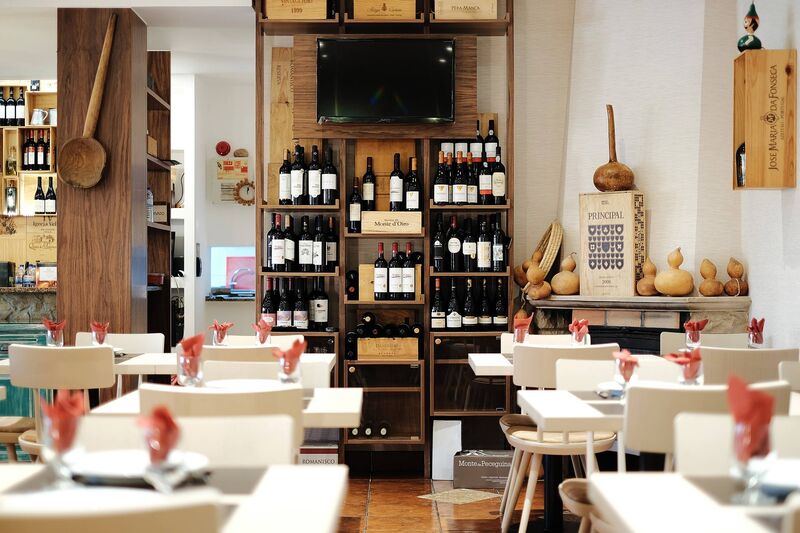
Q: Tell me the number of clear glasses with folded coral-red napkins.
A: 15